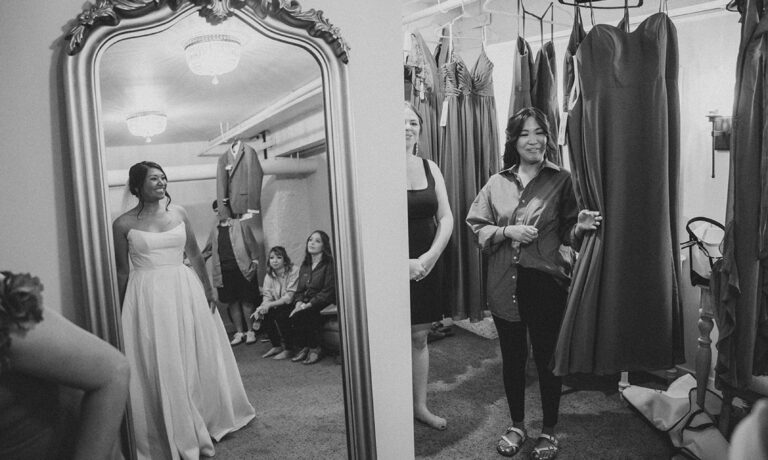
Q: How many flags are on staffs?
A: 0